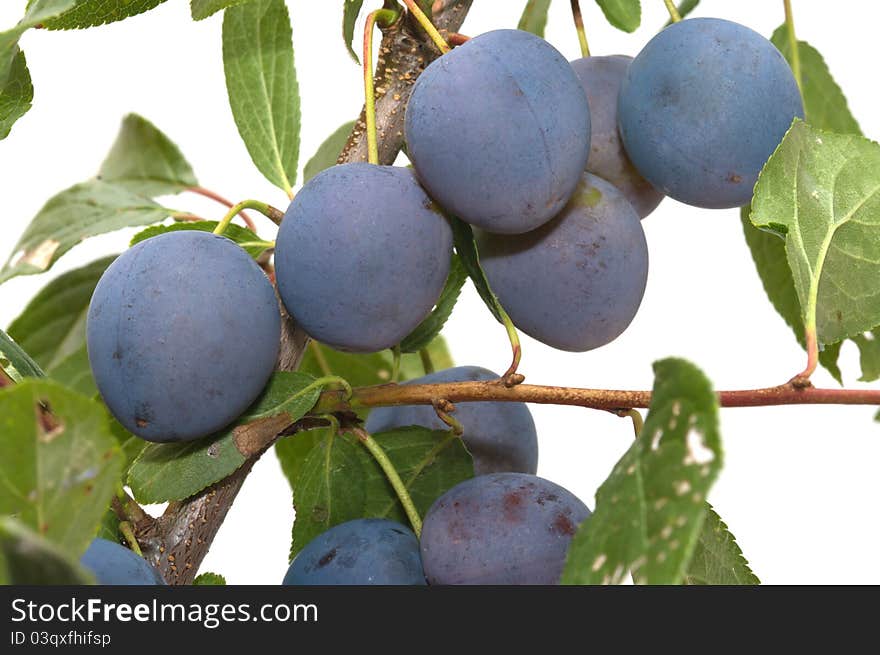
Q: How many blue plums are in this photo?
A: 10